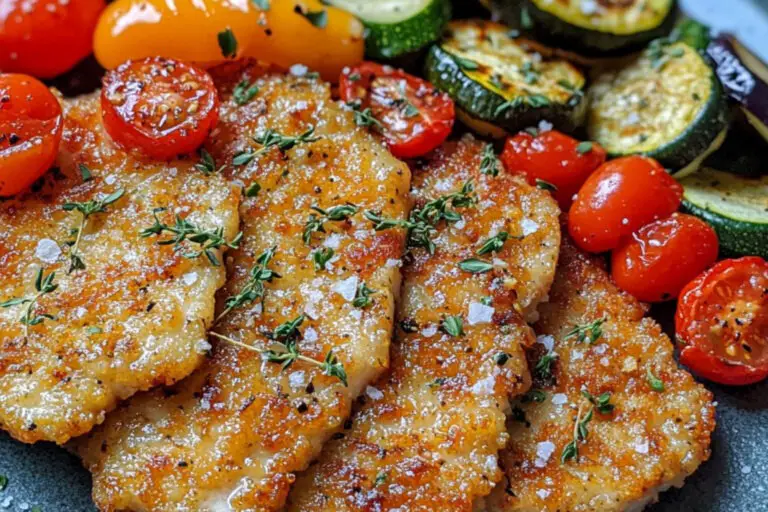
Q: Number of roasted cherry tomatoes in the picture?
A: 8